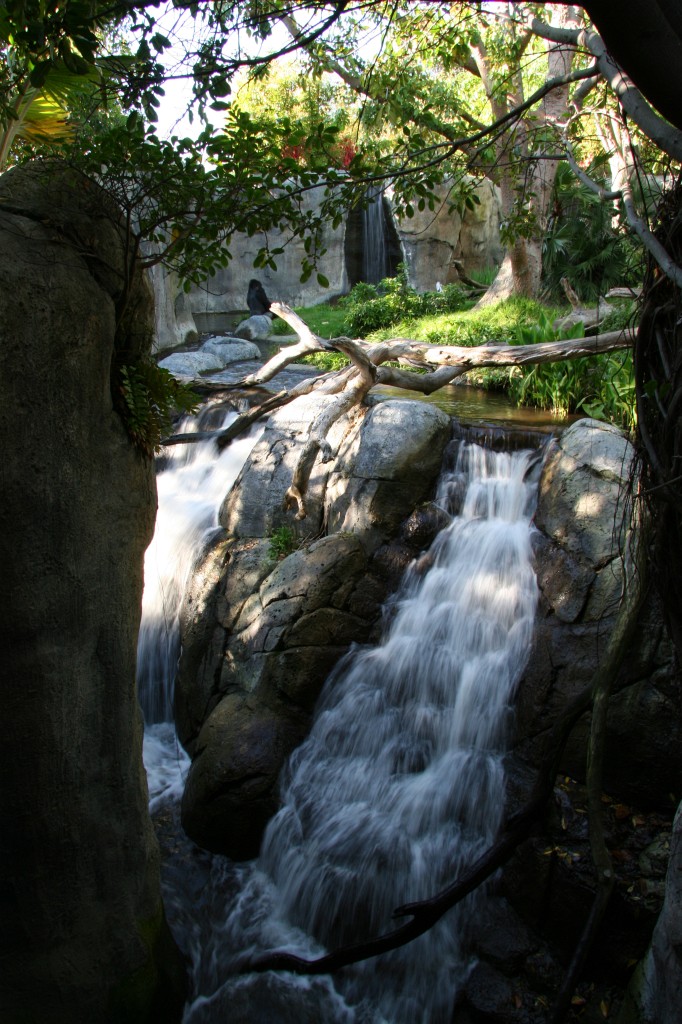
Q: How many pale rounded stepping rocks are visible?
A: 3